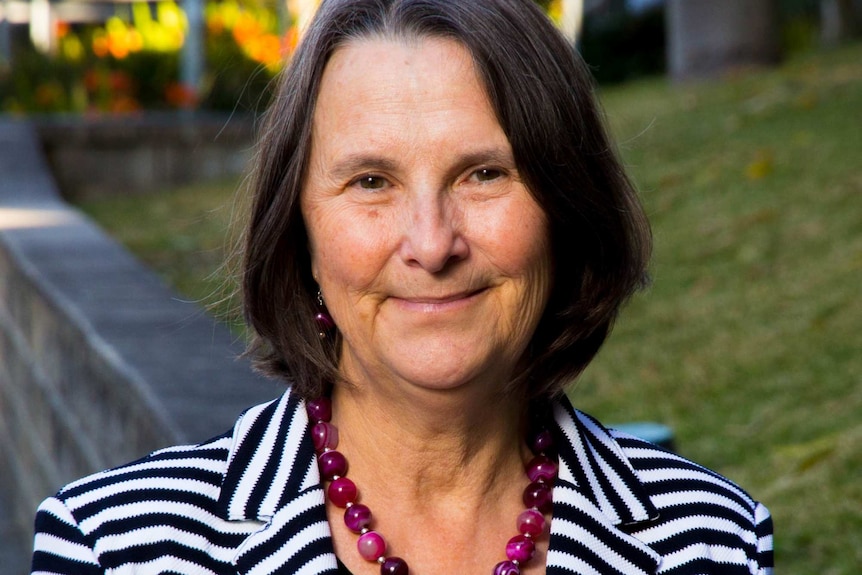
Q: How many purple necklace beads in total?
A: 13